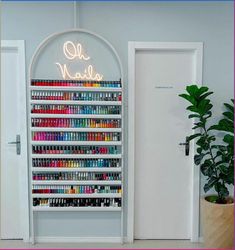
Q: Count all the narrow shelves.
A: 10